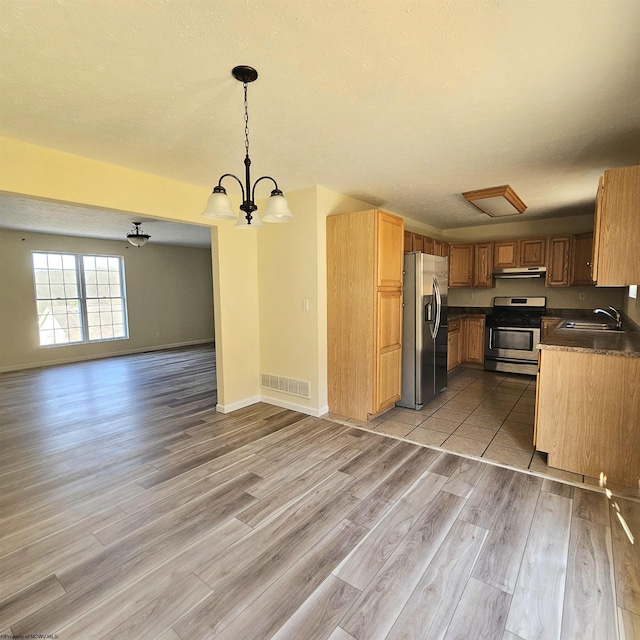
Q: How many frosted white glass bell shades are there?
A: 3